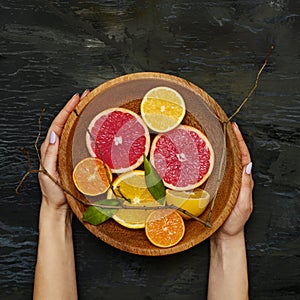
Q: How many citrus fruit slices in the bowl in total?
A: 7